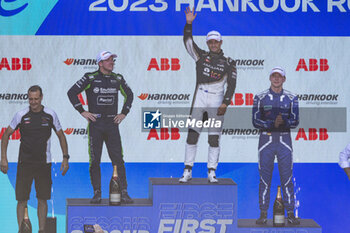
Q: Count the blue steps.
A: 3